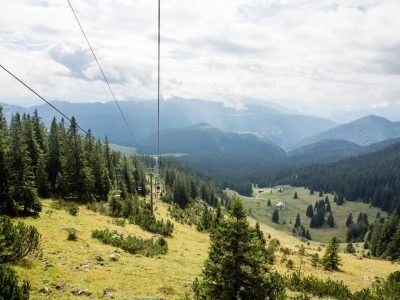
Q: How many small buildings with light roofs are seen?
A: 3